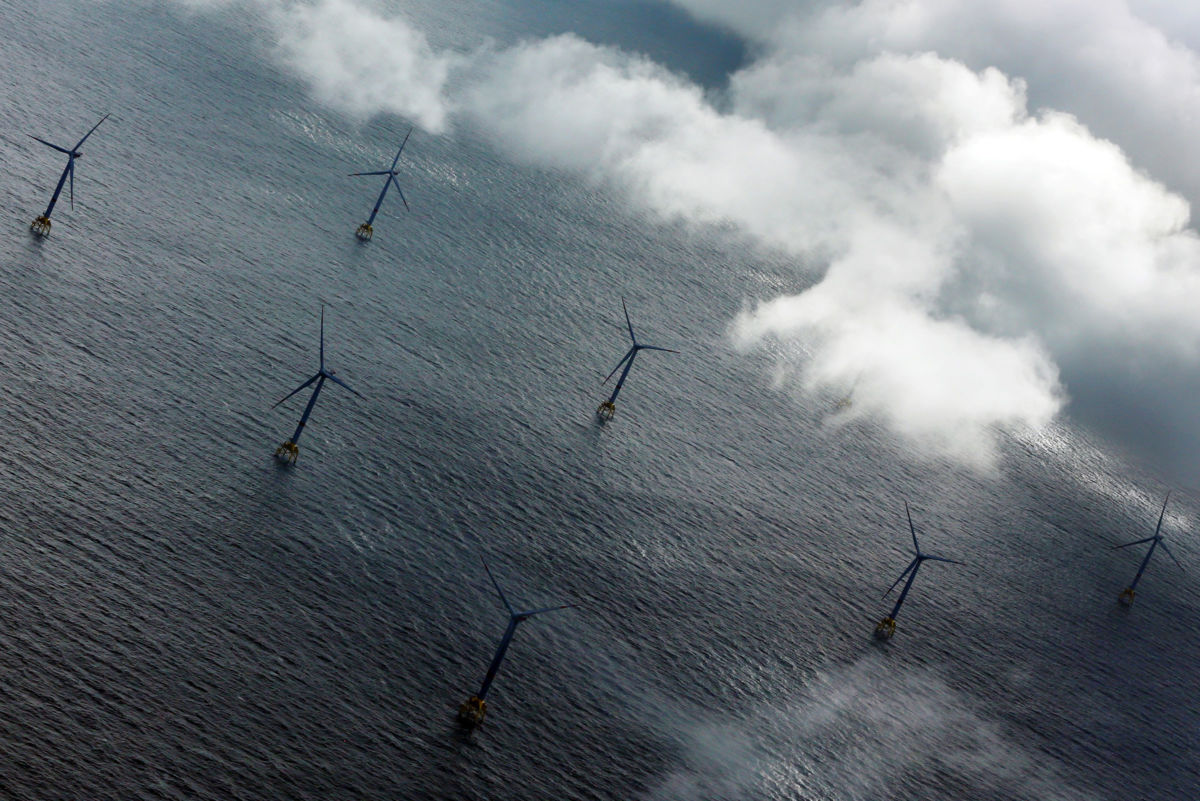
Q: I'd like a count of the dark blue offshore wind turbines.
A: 7